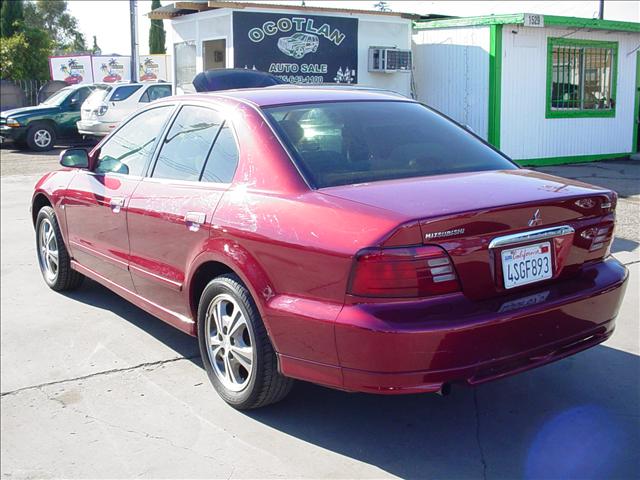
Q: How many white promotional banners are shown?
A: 3